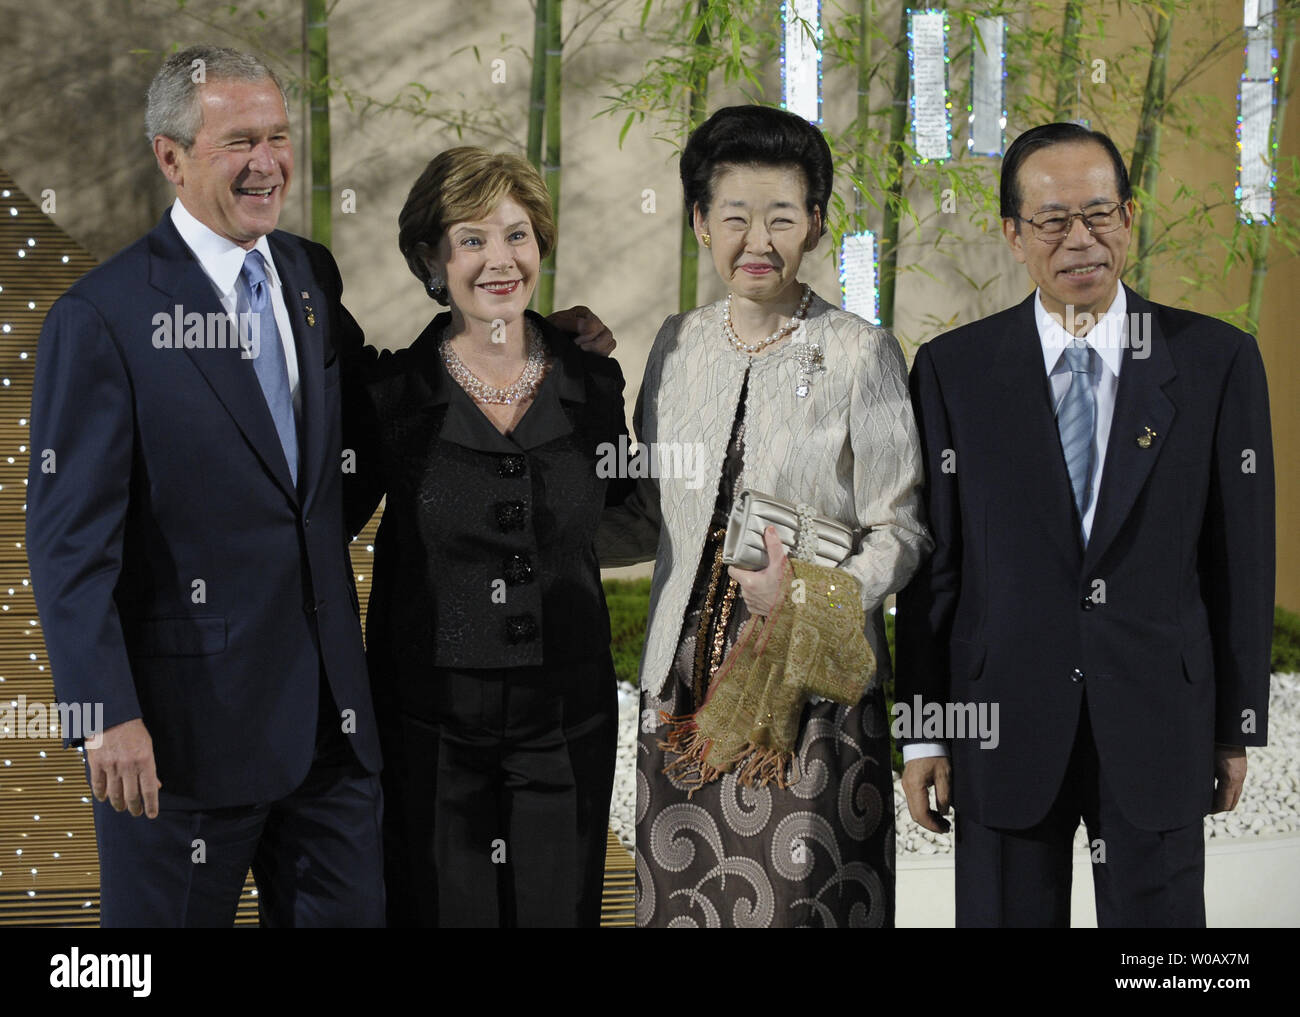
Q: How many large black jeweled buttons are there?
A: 4